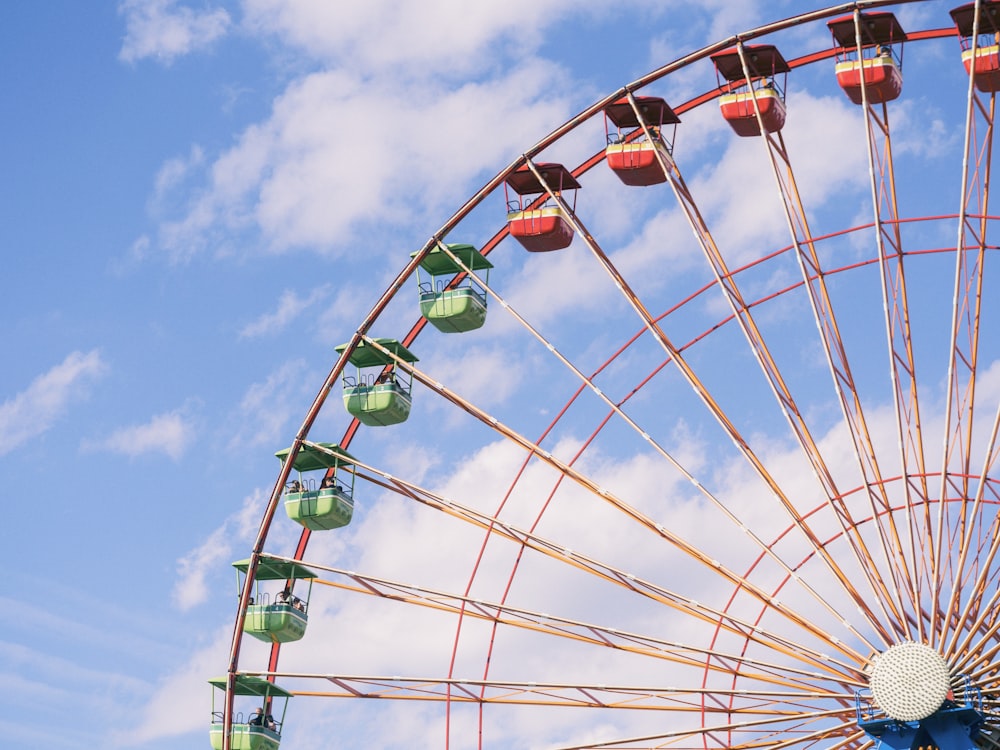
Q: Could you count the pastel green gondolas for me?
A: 5